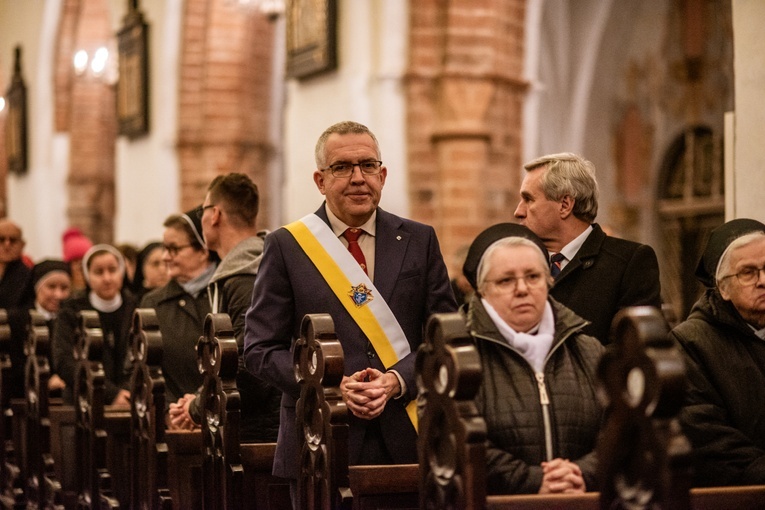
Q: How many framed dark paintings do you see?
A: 3